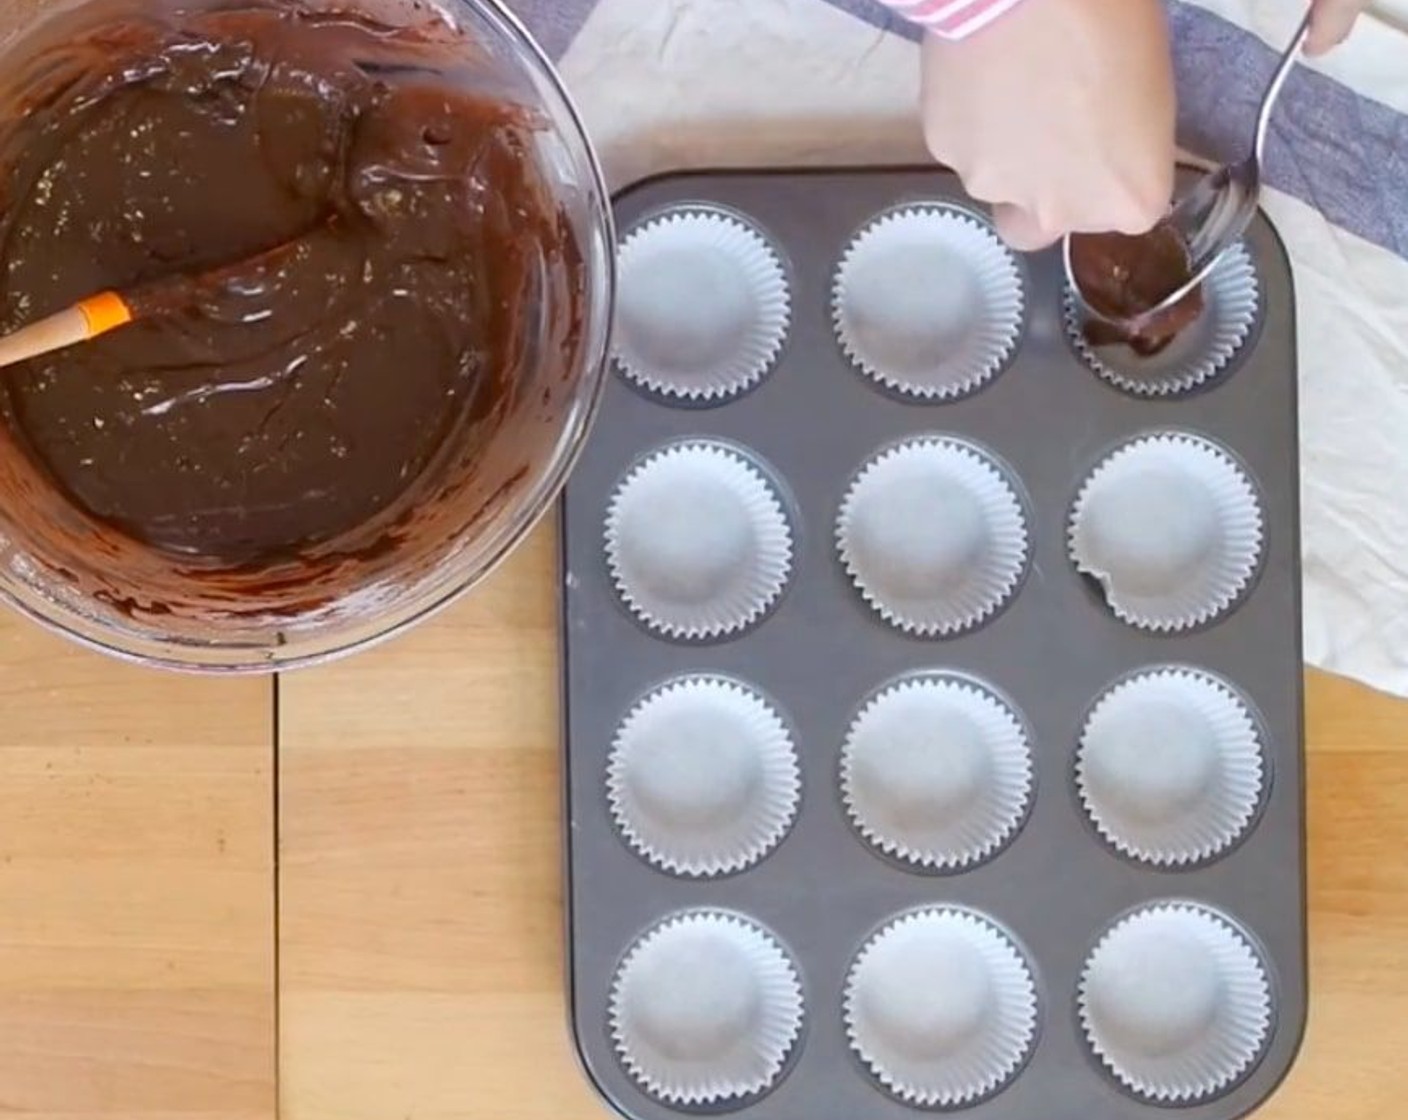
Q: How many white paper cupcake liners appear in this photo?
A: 12